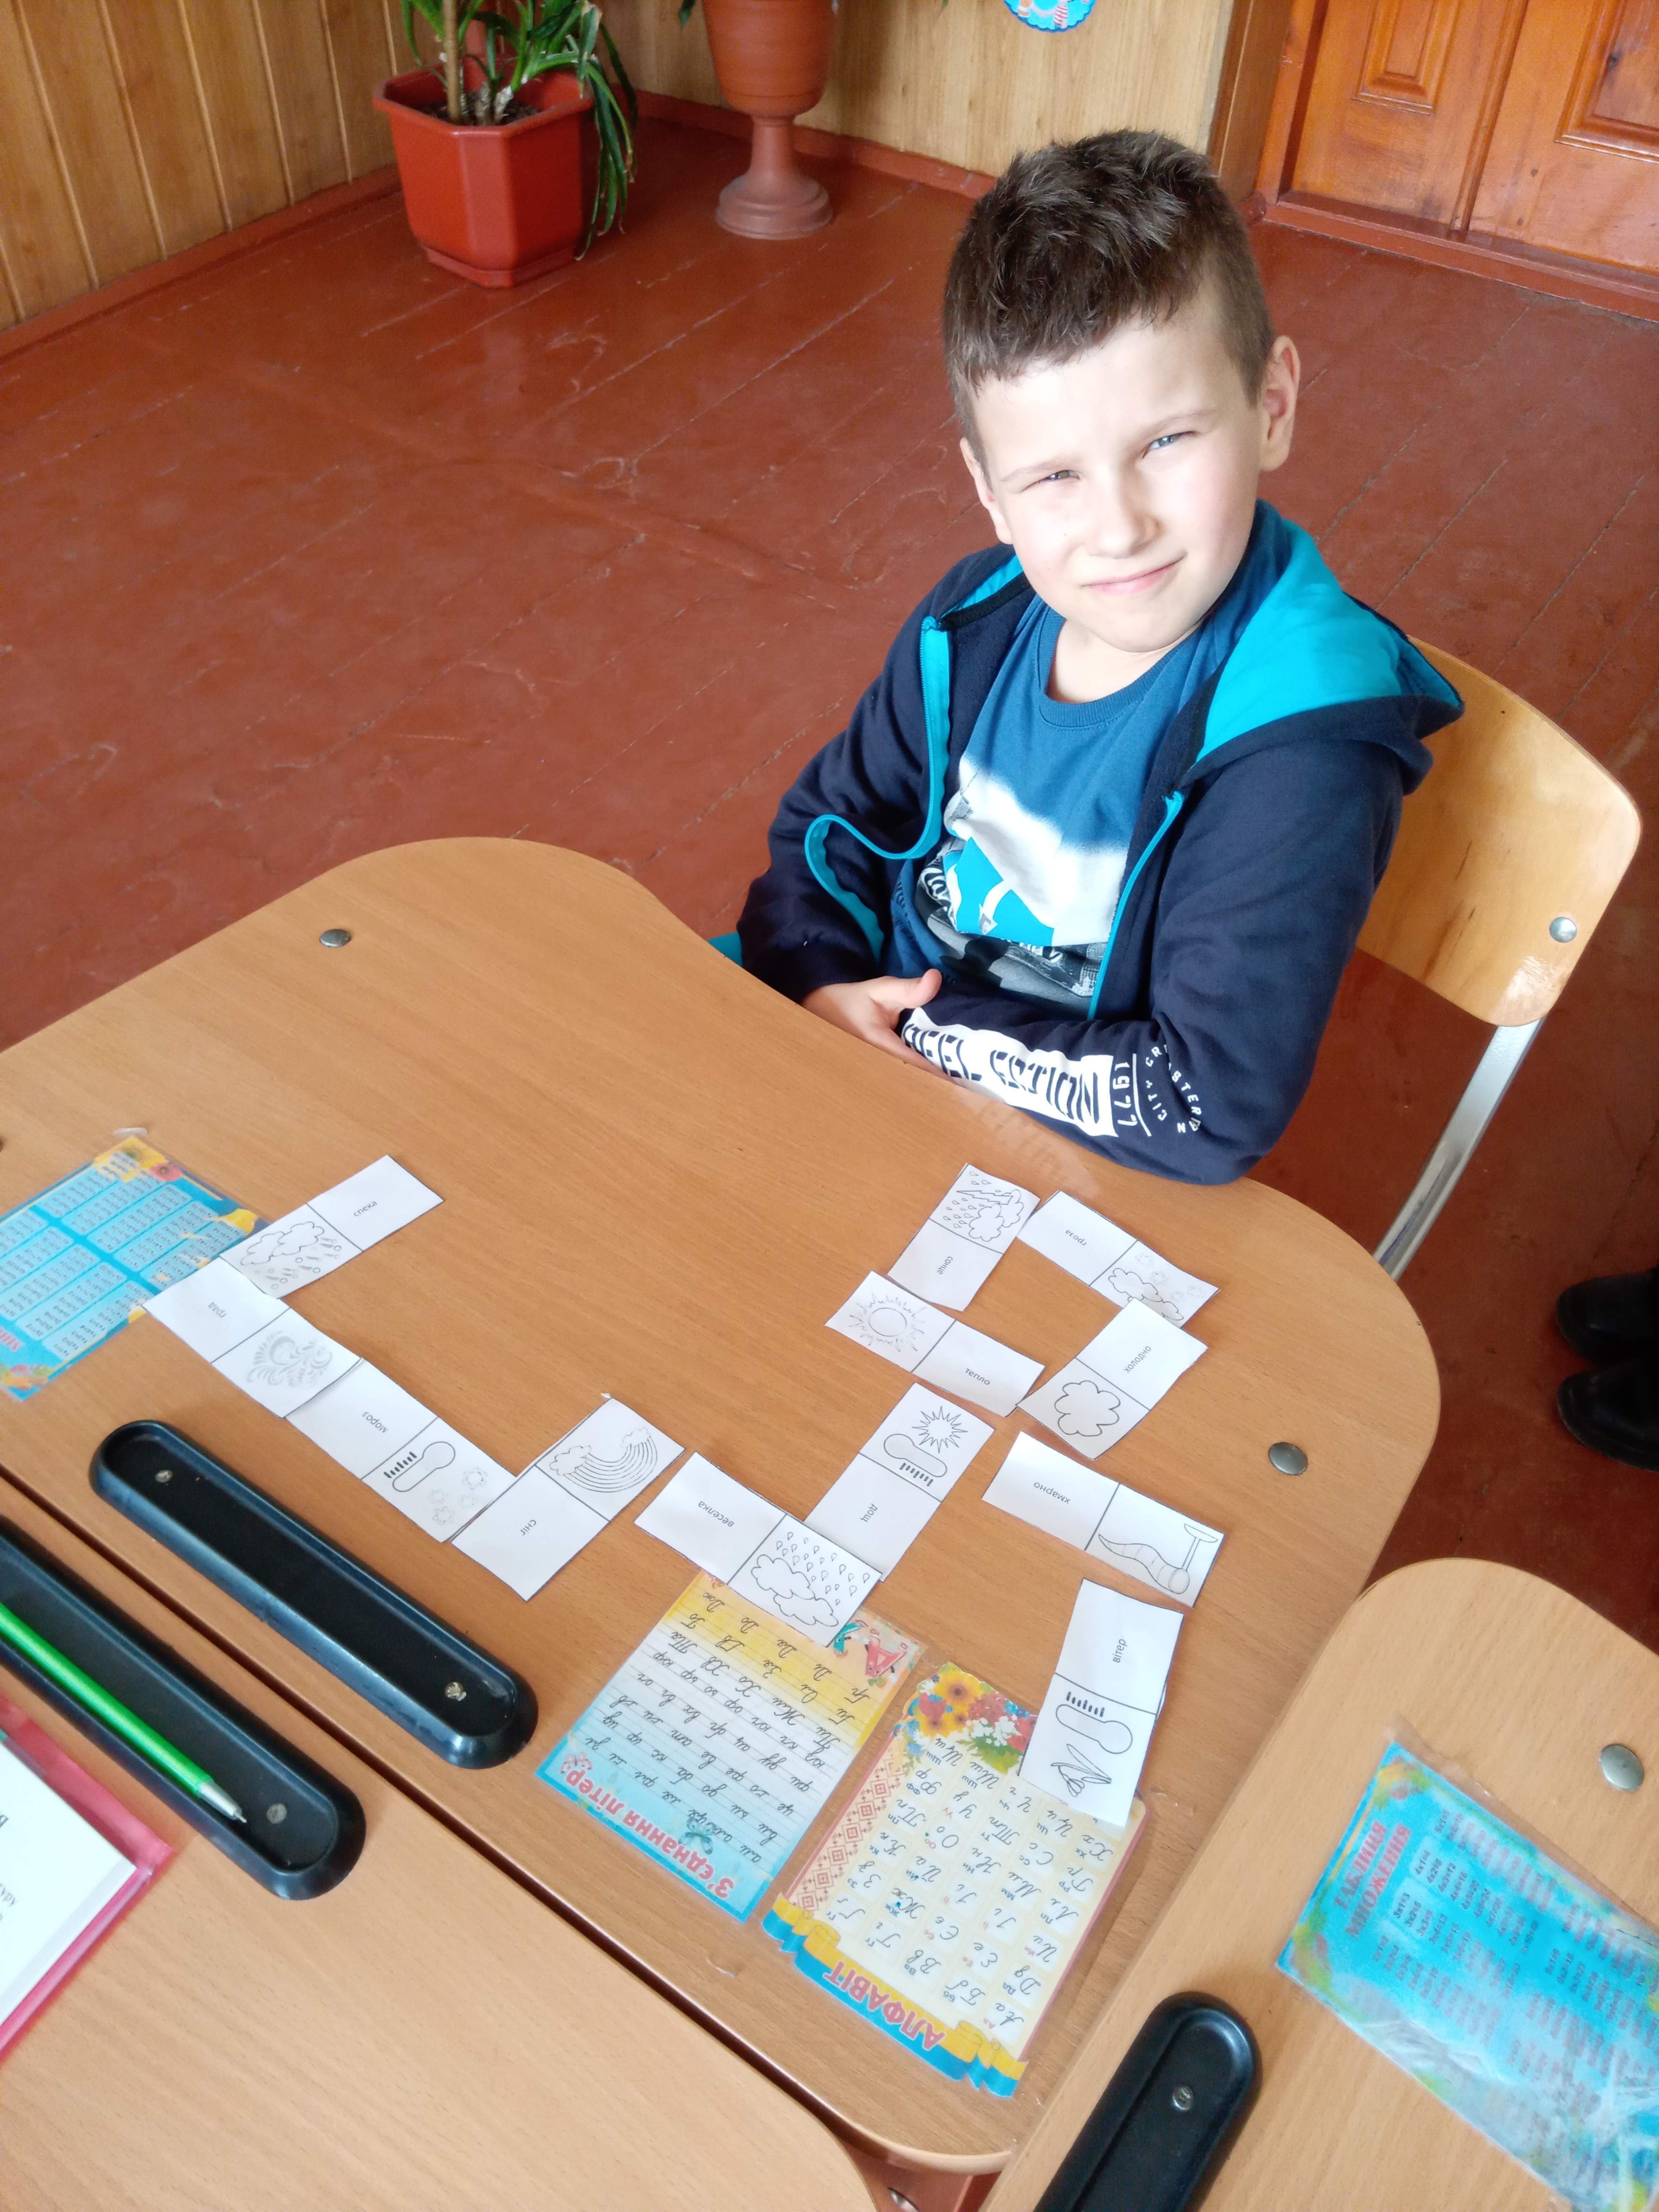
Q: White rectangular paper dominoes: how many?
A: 12